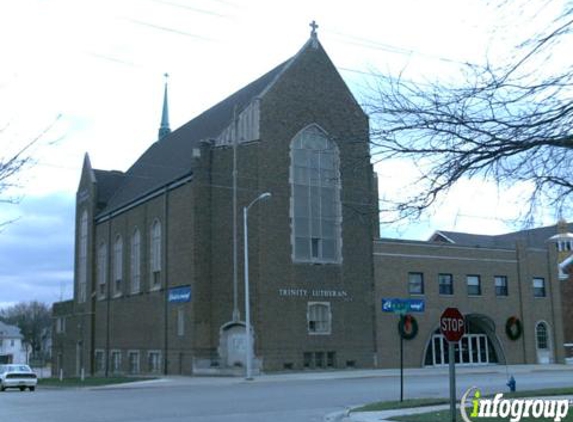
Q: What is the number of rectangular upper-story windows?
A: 5